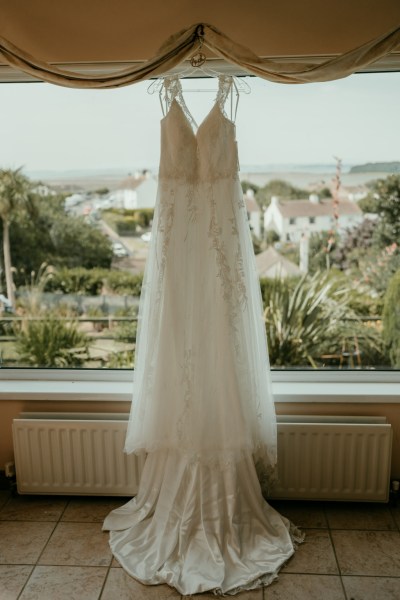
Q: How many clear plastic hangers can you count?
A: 1